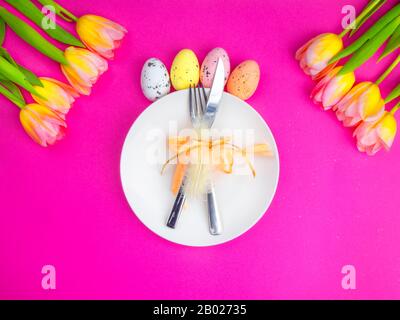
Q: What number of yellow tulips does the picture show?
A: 8